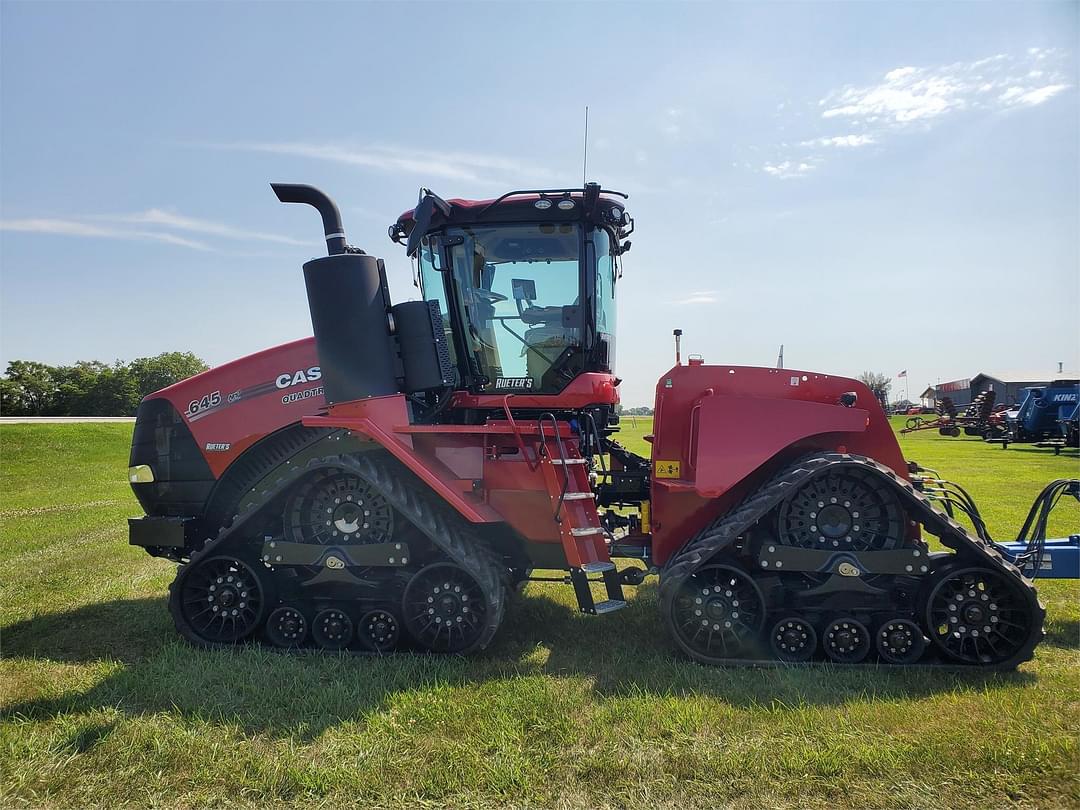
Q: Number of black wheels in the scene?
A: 12